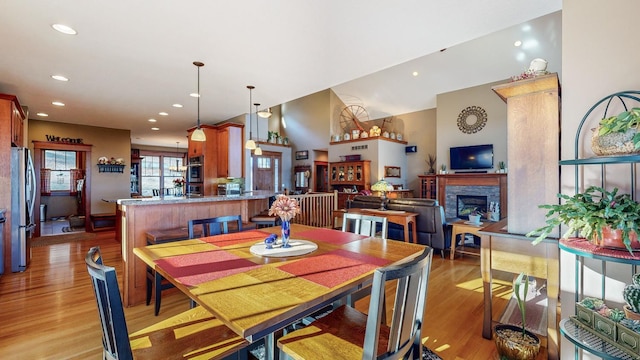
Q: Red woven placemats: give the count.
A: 4